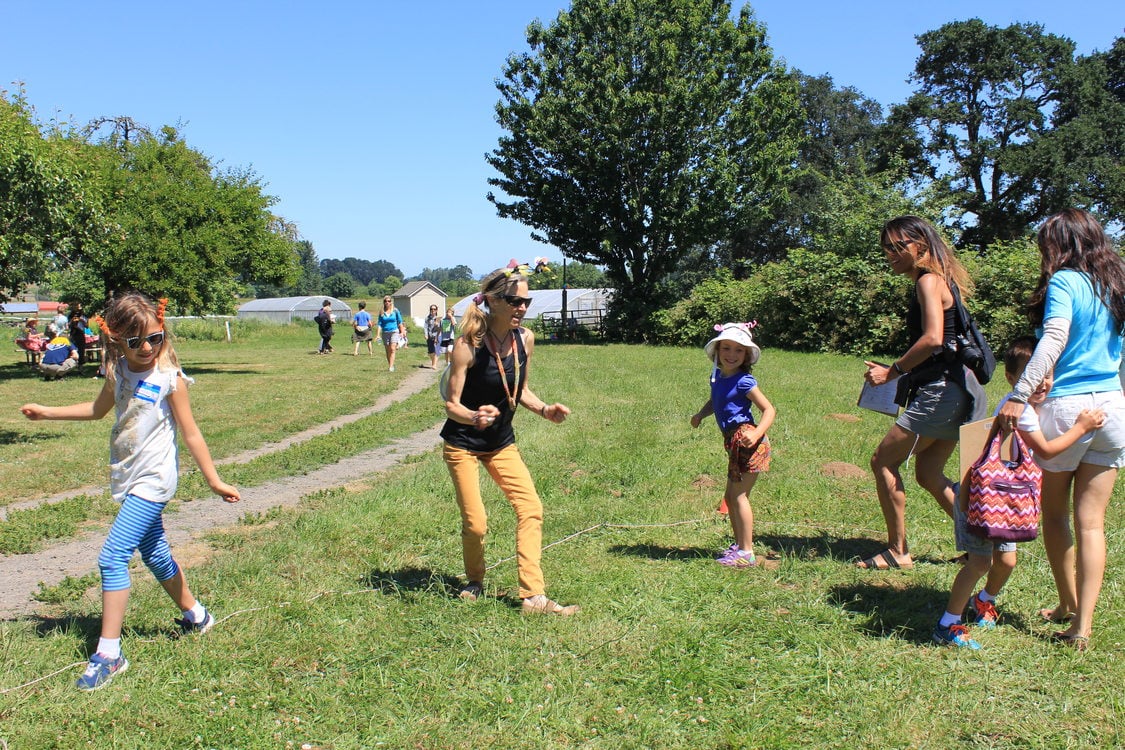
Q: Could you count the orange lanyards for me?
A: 1